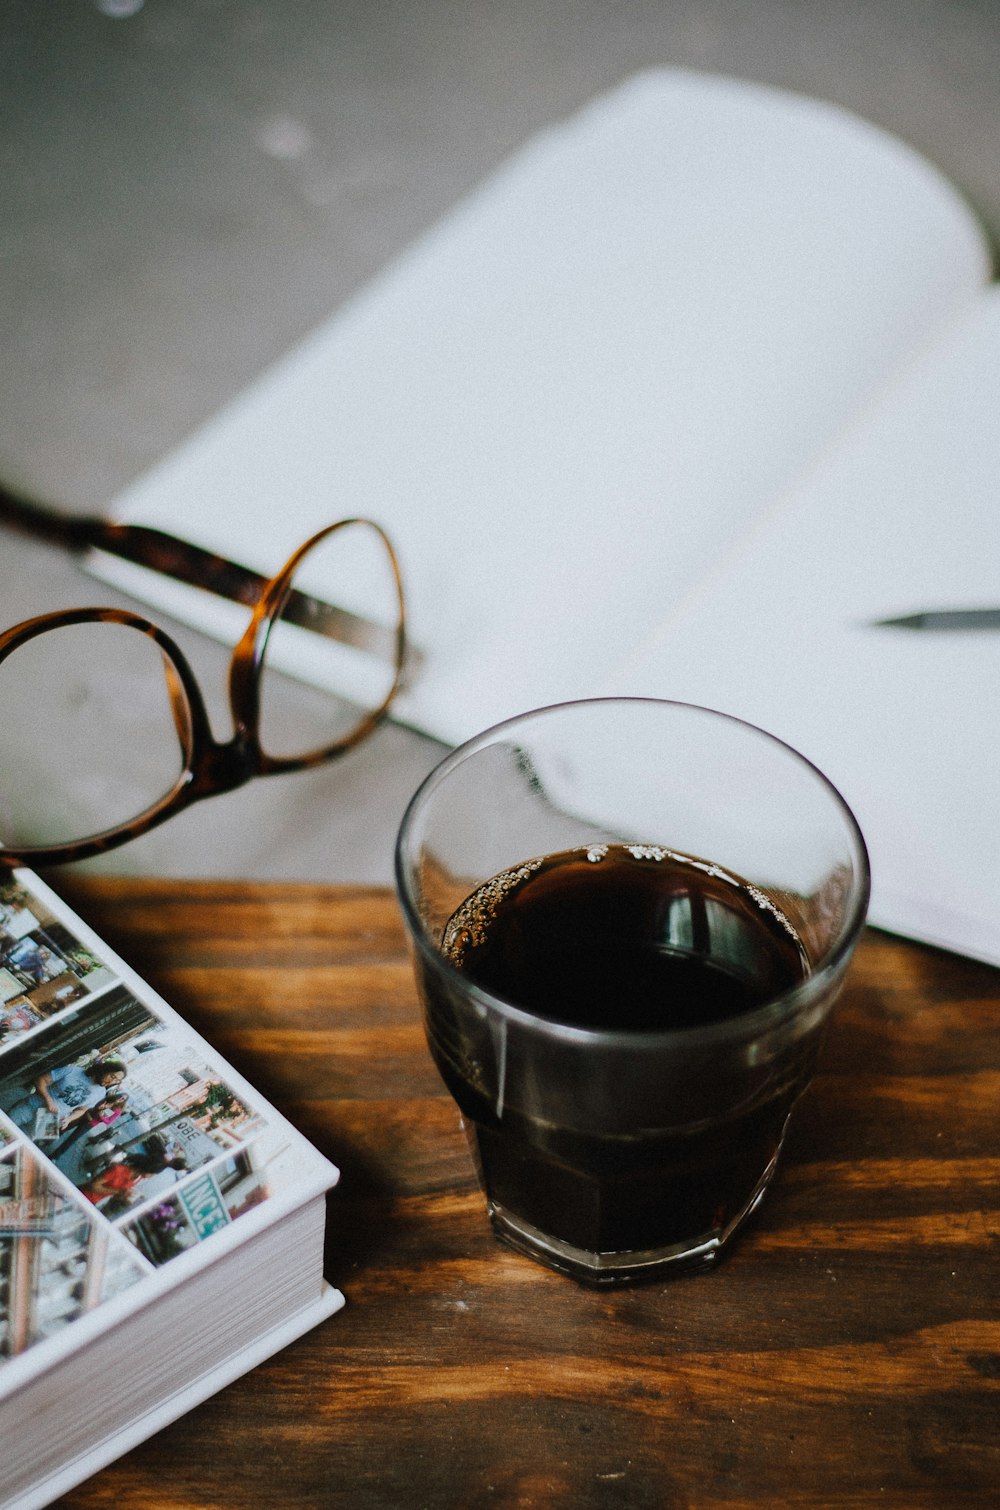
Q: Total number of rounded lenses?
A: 2